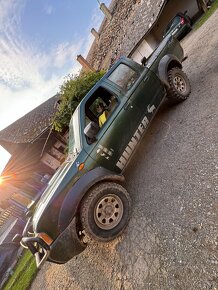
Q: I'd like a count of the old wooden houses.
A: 2